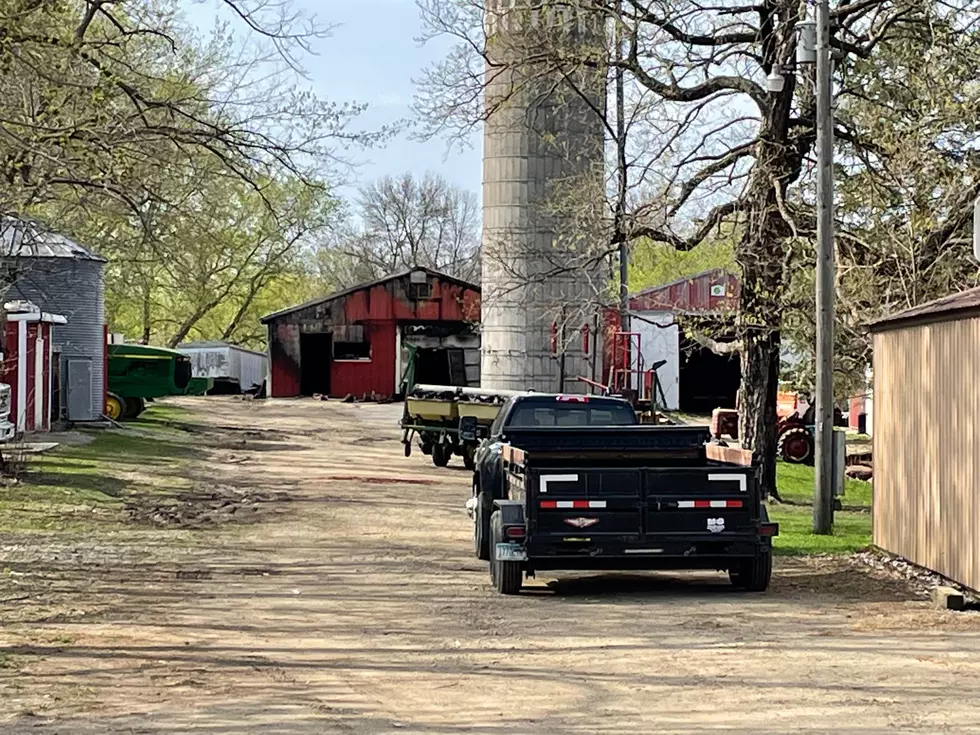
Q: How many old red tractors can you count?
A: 1